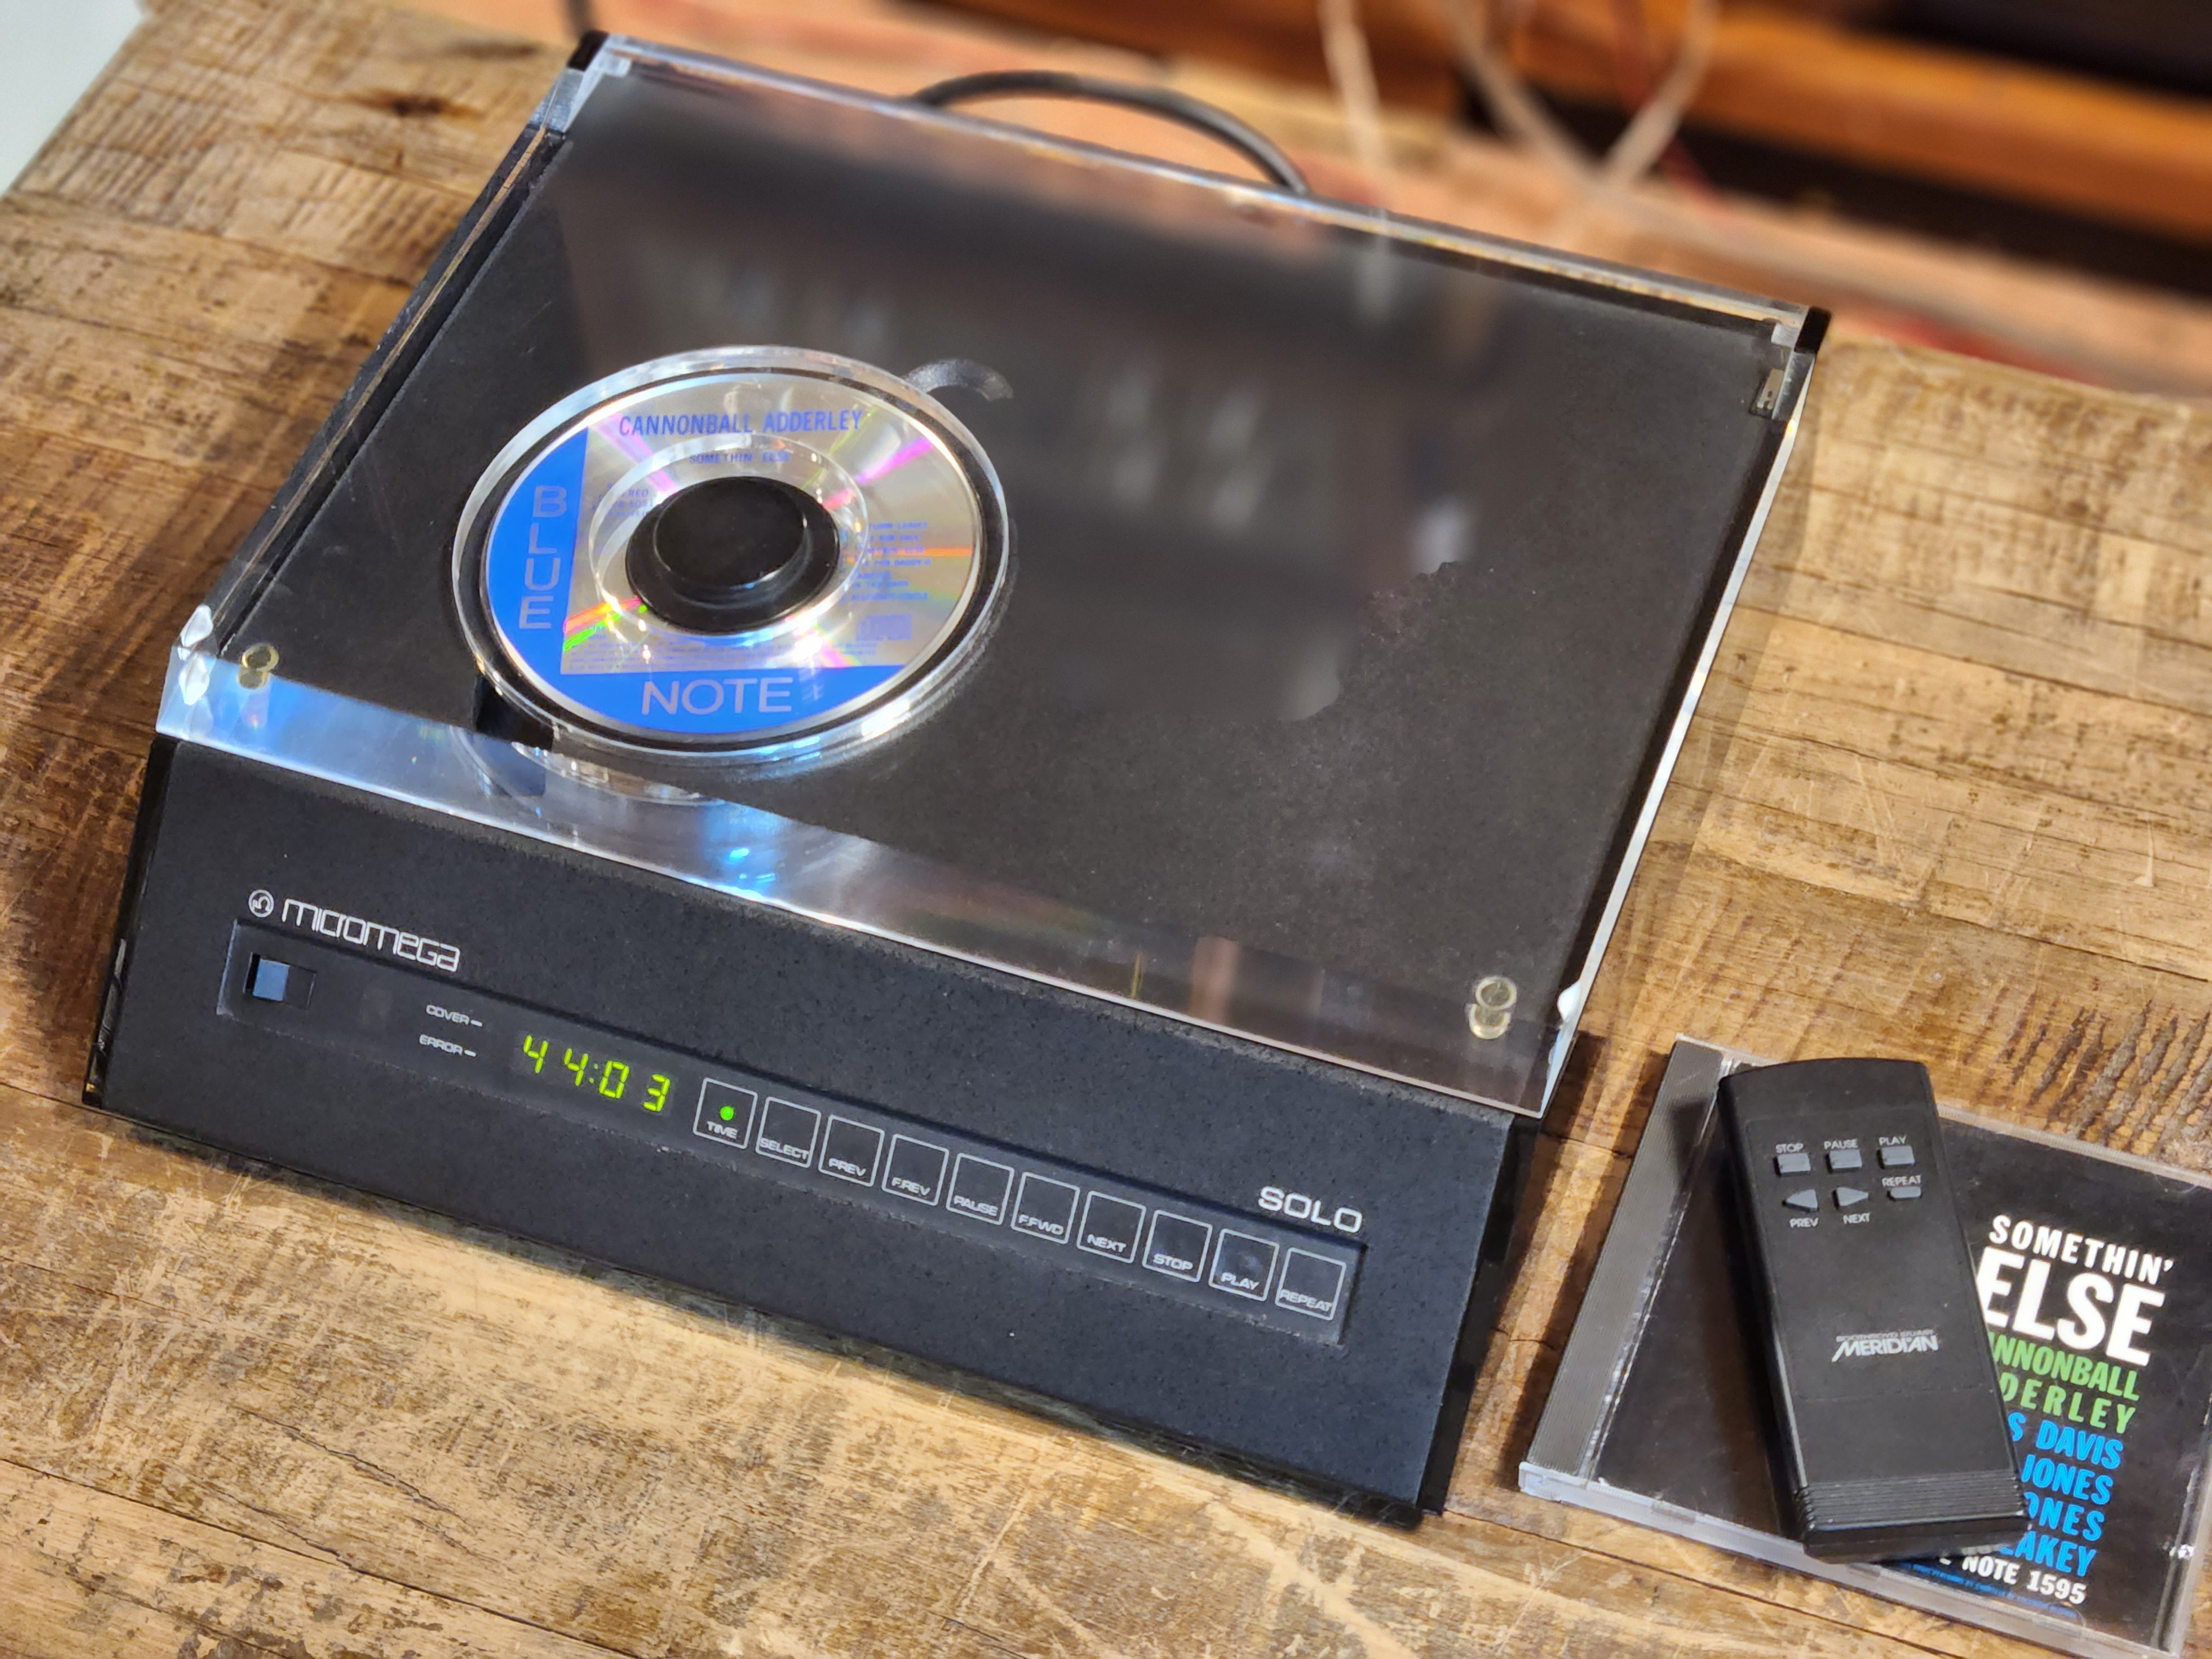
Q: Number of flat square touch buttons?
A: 10